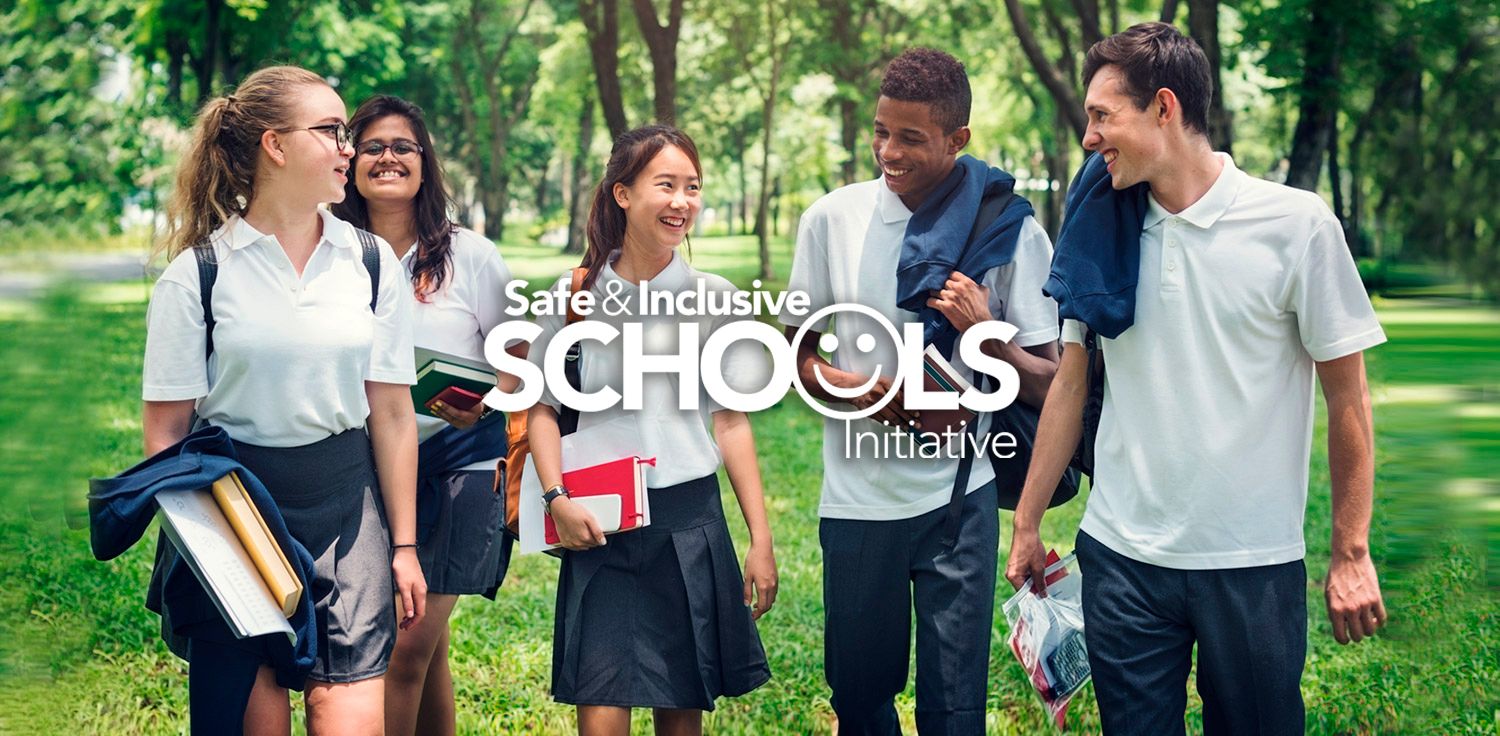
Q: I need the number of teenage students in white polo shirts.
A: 5